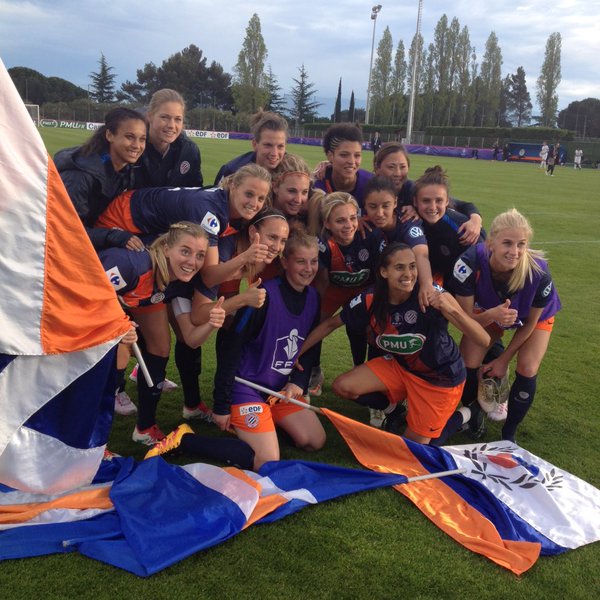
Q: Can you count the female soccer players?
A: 15